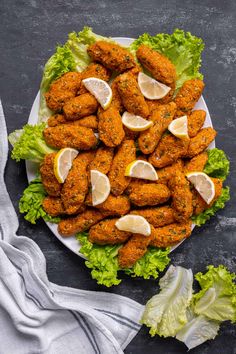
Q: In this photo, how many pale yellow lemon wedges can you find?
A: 9